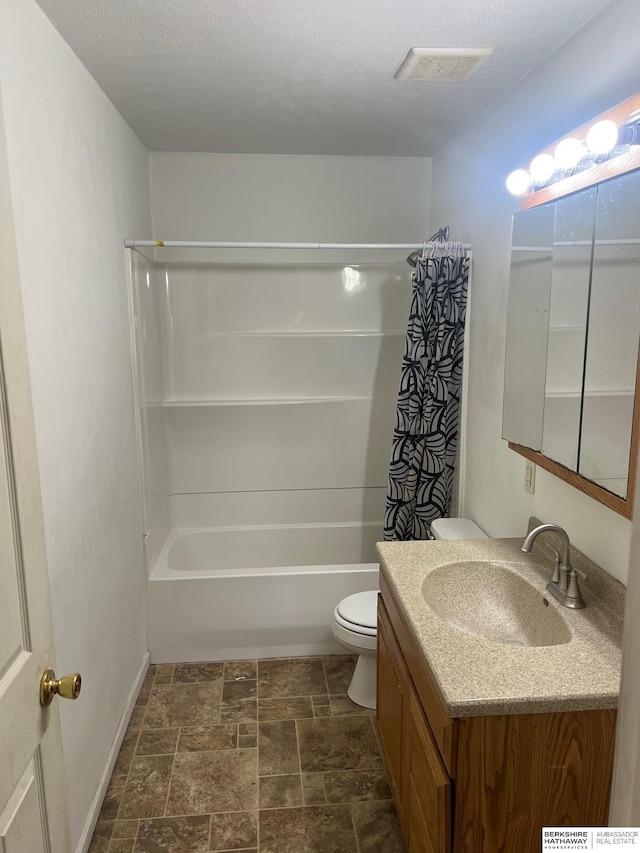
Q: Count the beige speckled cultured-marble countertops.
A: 1